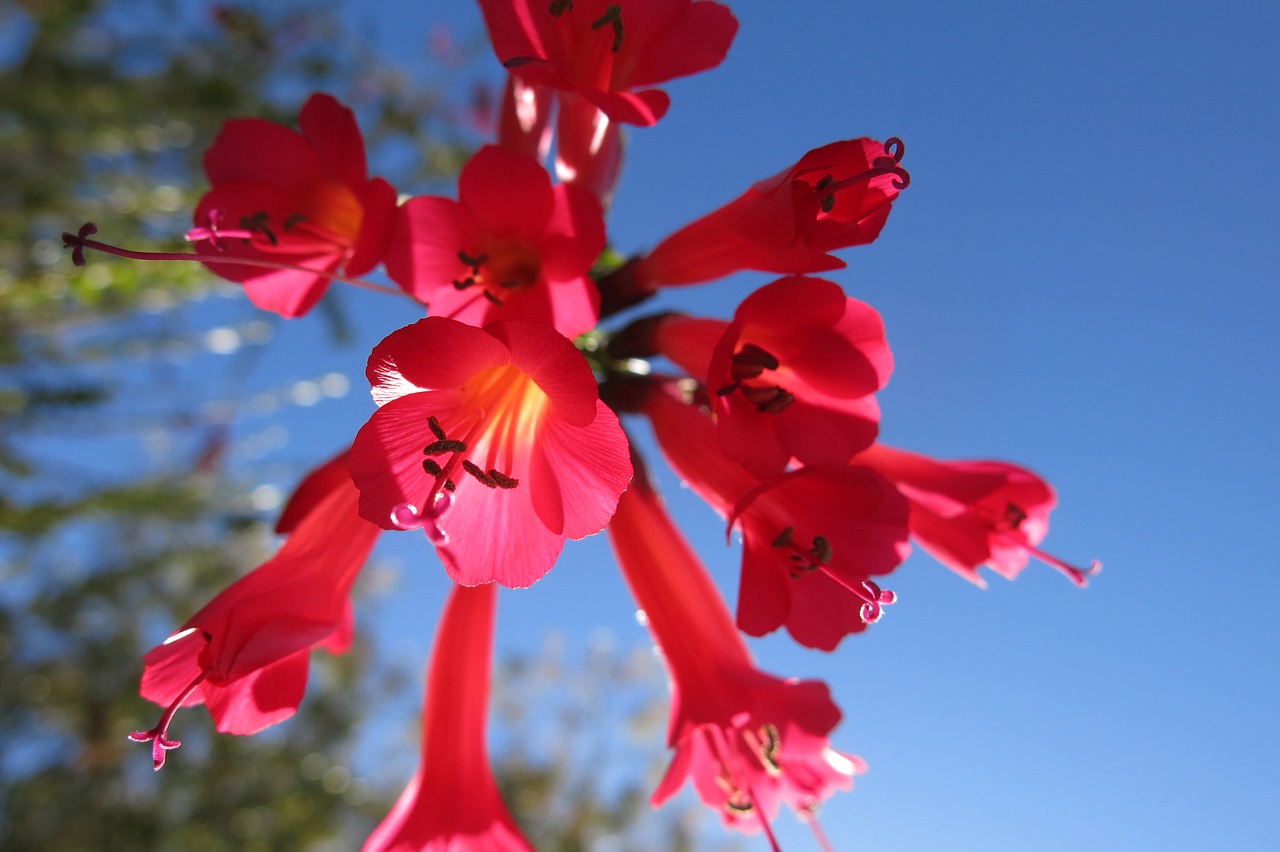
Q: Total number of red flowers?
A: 11